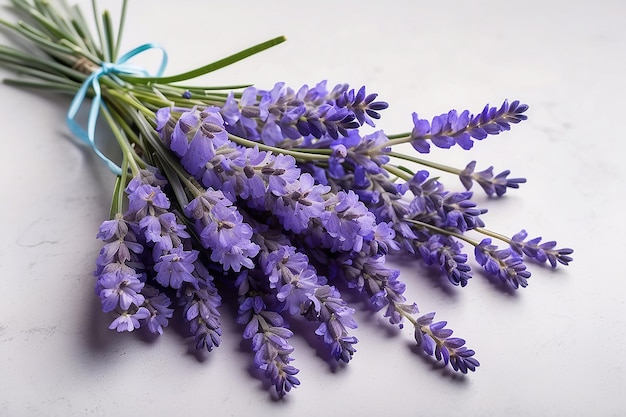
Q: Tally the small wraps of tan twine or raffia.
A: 1